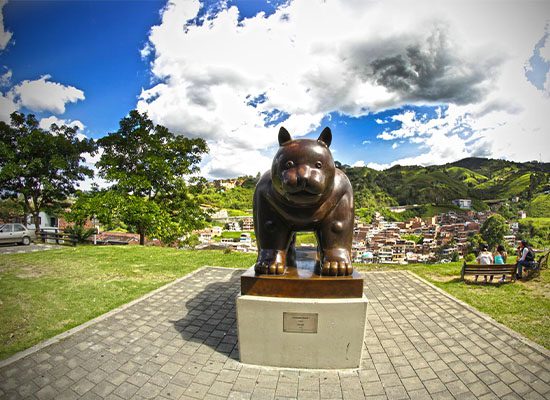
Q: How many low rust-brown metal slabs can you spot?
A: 1